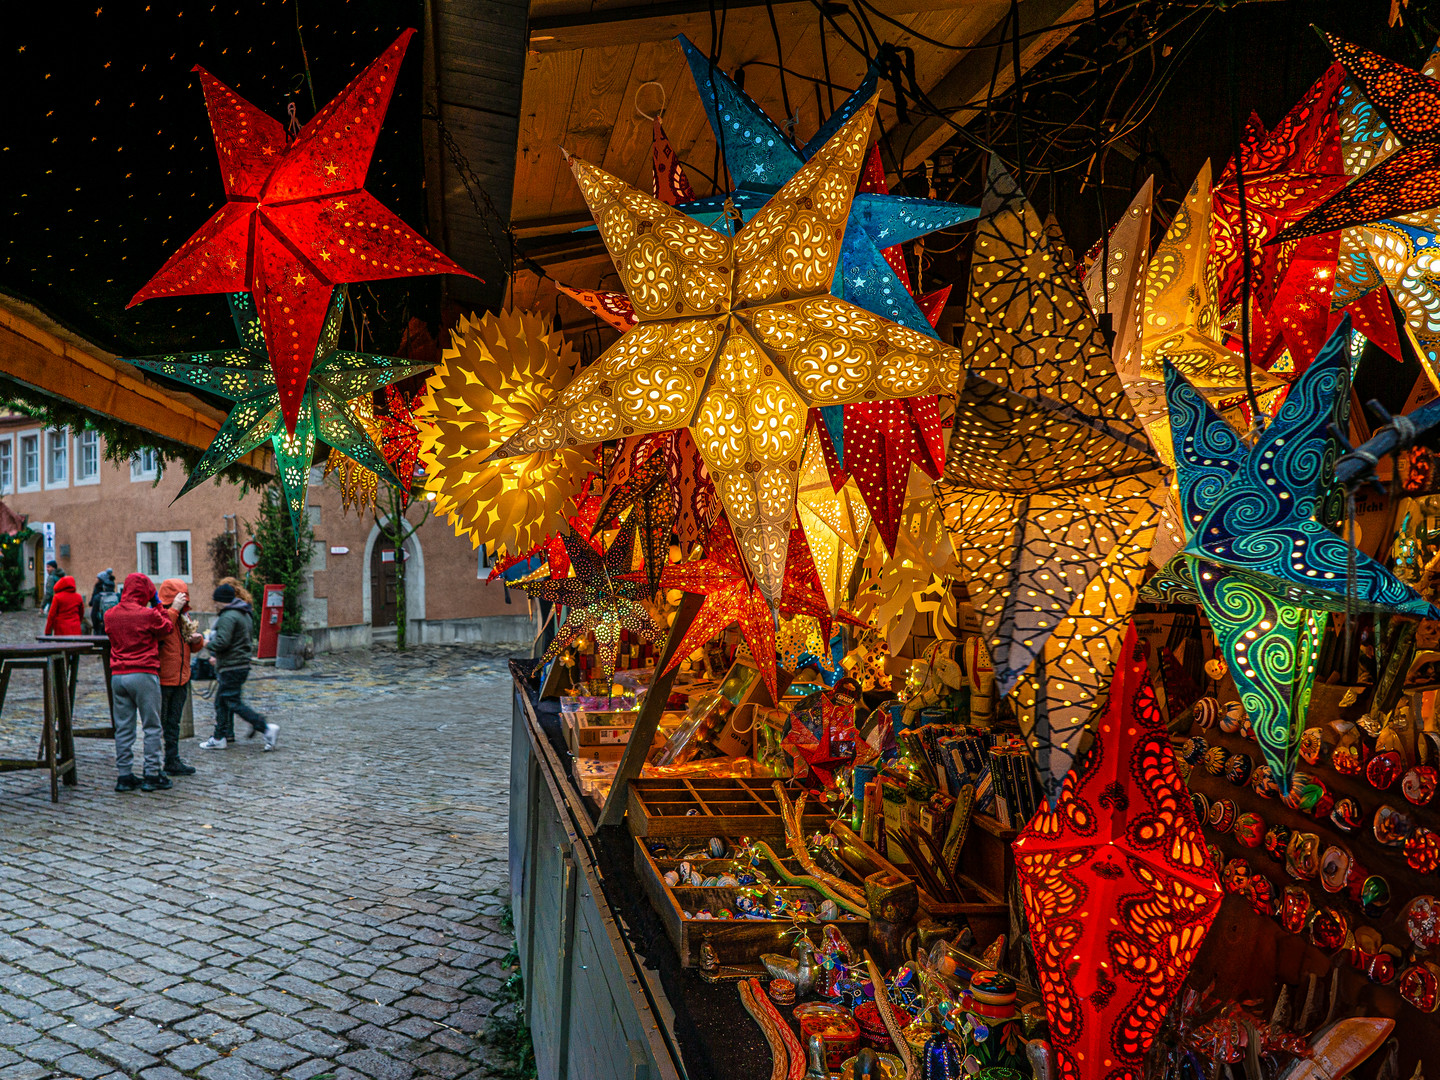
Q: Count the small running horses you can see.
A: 0